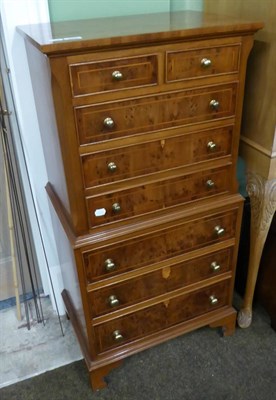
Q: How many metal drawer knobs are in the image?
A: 14